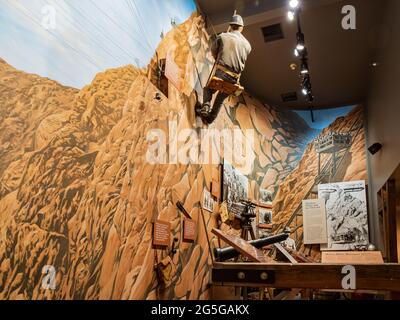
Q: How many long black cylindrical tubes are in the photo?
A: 1